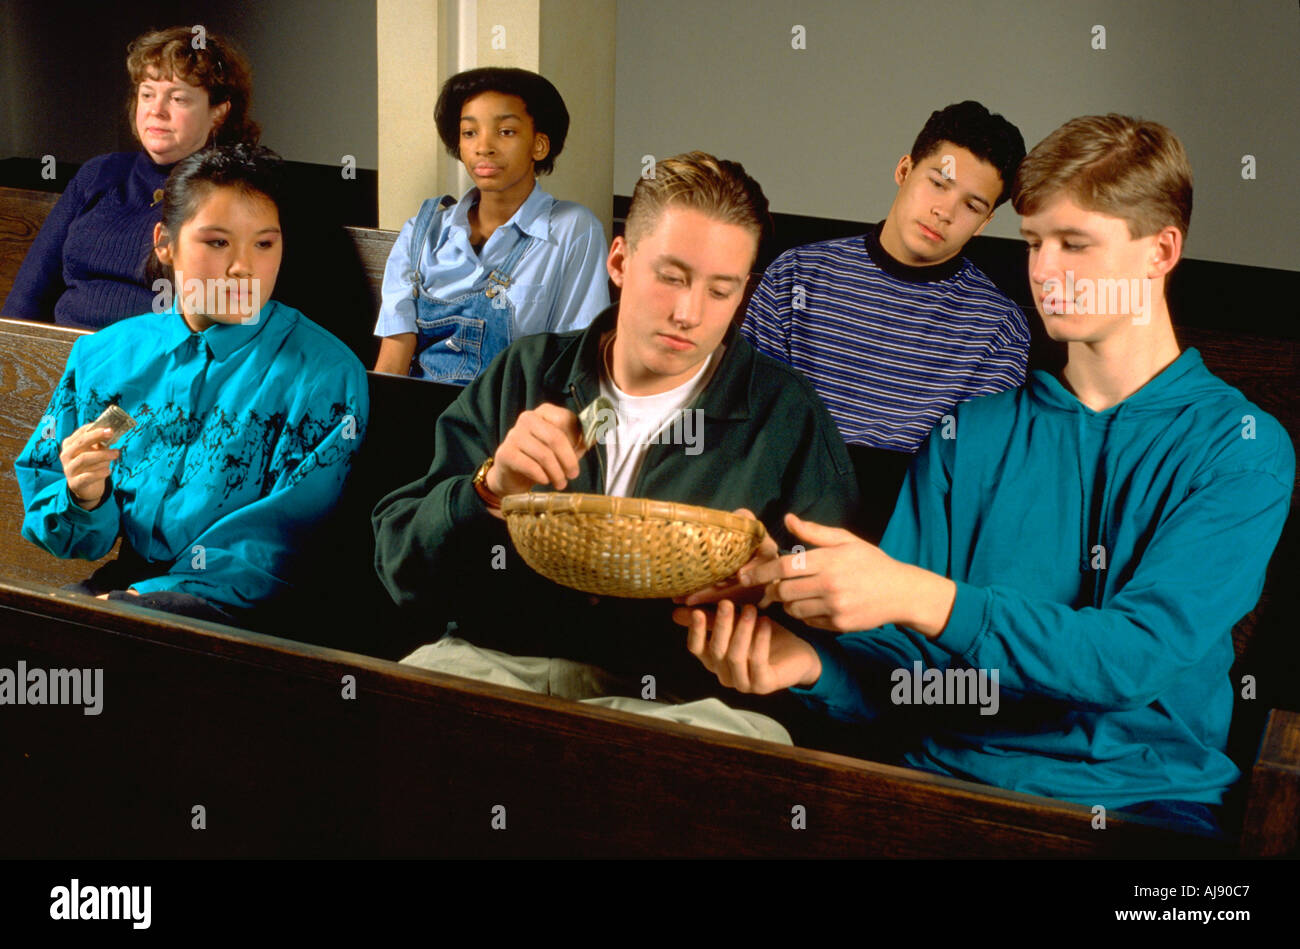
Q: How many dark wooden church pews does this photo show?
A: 3